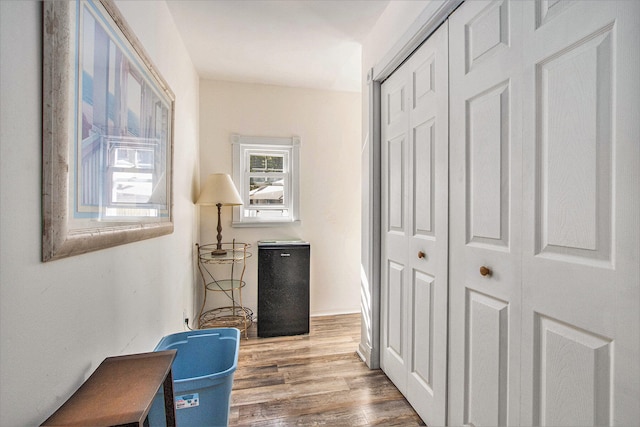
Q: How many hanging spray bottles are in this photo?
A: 0